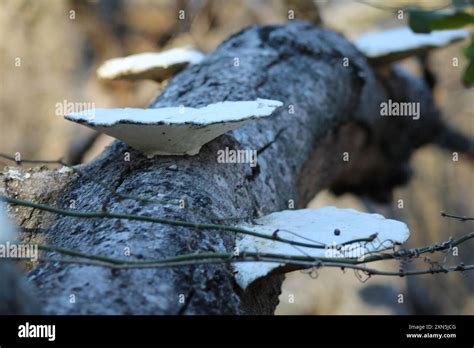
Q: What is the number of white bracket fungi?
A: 4